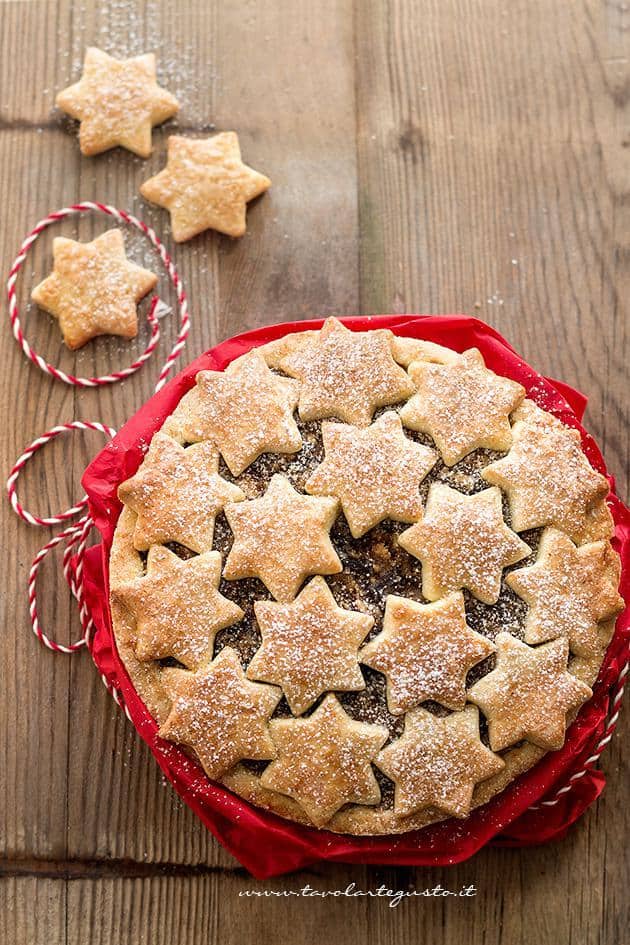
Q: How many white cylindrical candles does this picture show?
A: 0